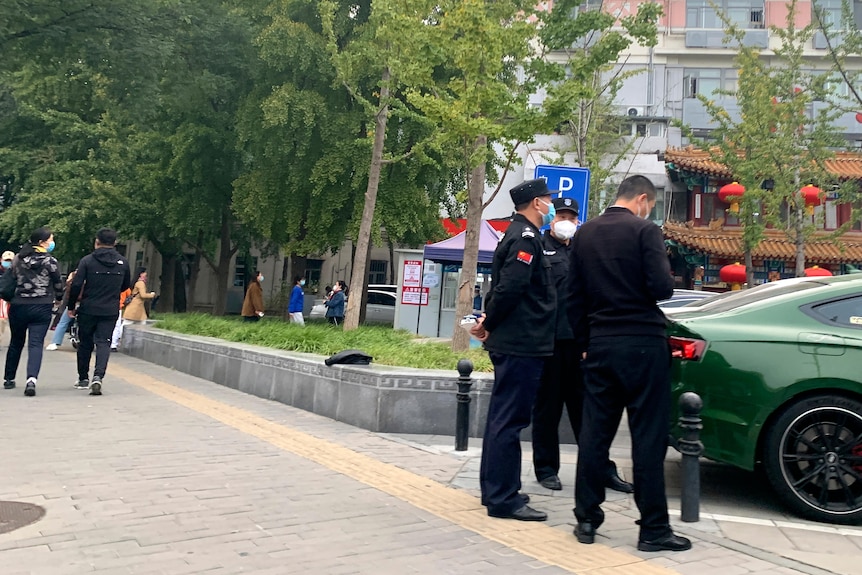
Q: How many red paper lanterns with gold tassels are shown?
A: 4